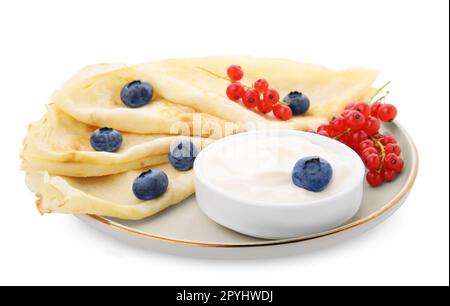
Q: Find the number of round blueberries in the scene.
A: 6